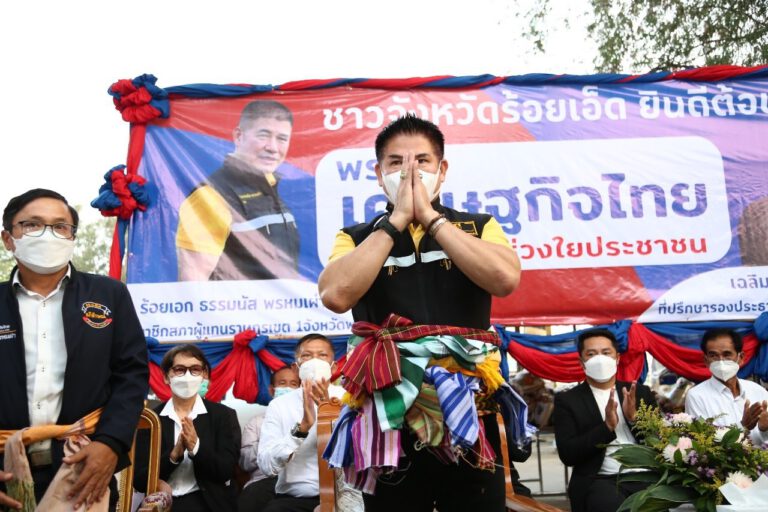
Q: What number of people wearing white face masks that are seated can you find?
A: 4